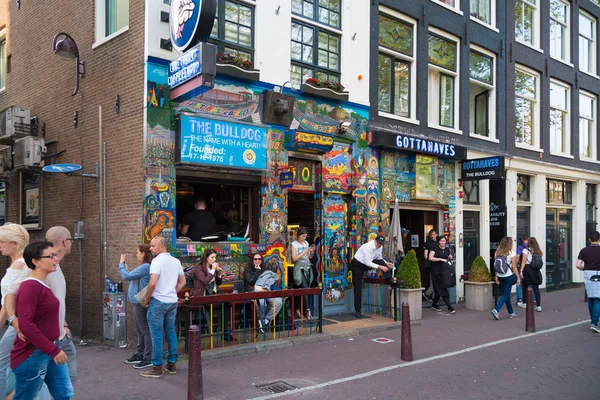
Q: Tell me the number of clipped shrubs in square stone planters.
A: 2